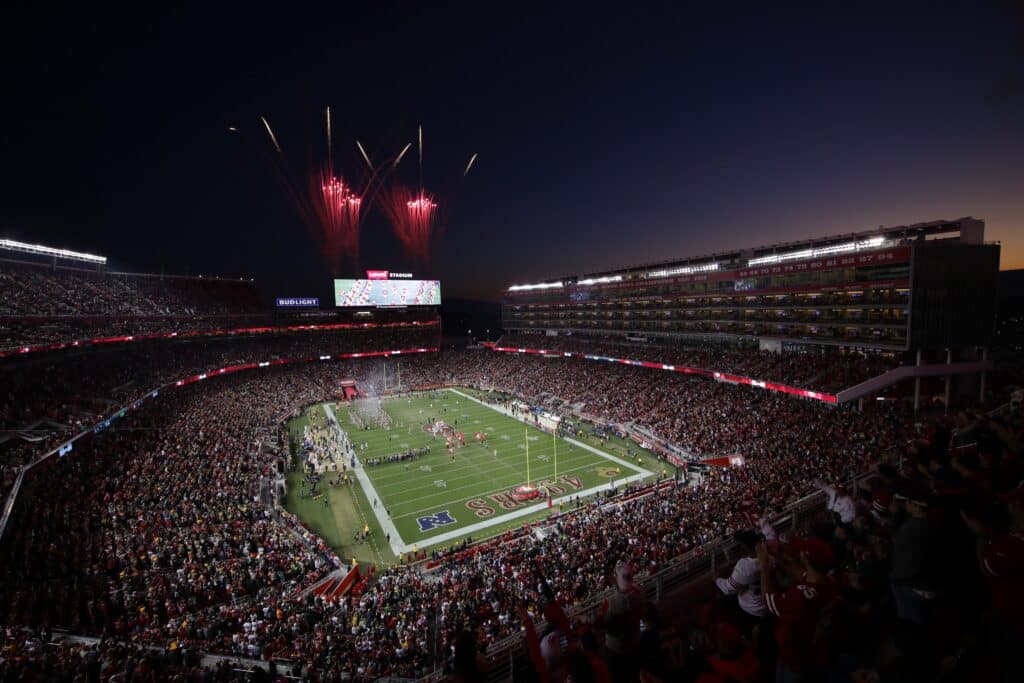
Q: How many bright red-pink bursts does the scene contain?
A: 2